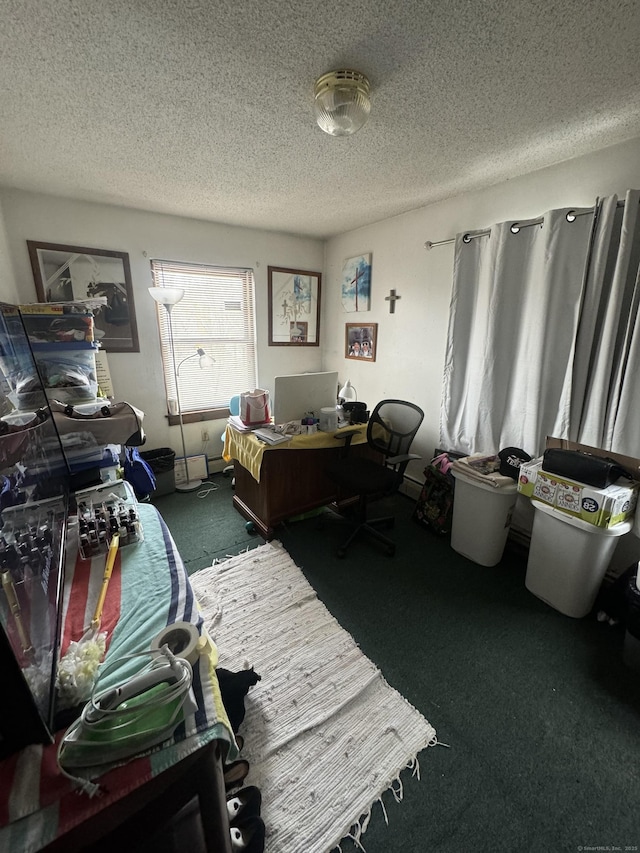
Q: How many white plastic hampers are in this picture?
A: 2